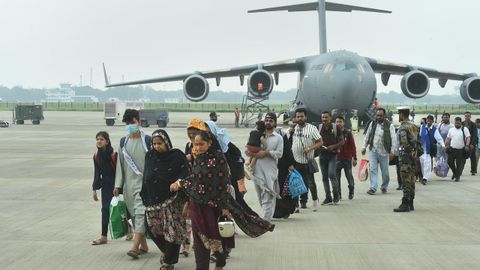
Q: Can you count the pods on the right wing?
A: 2